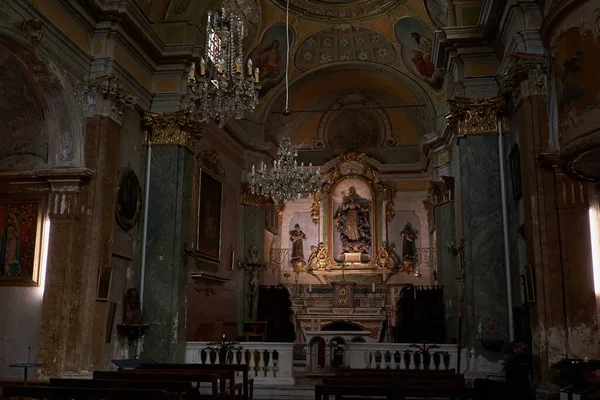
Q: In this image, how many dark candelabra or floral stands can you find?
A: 2